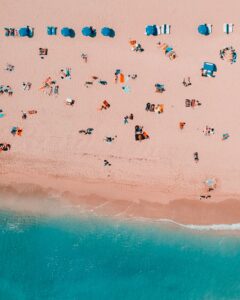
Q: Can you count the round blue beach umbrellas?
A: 6